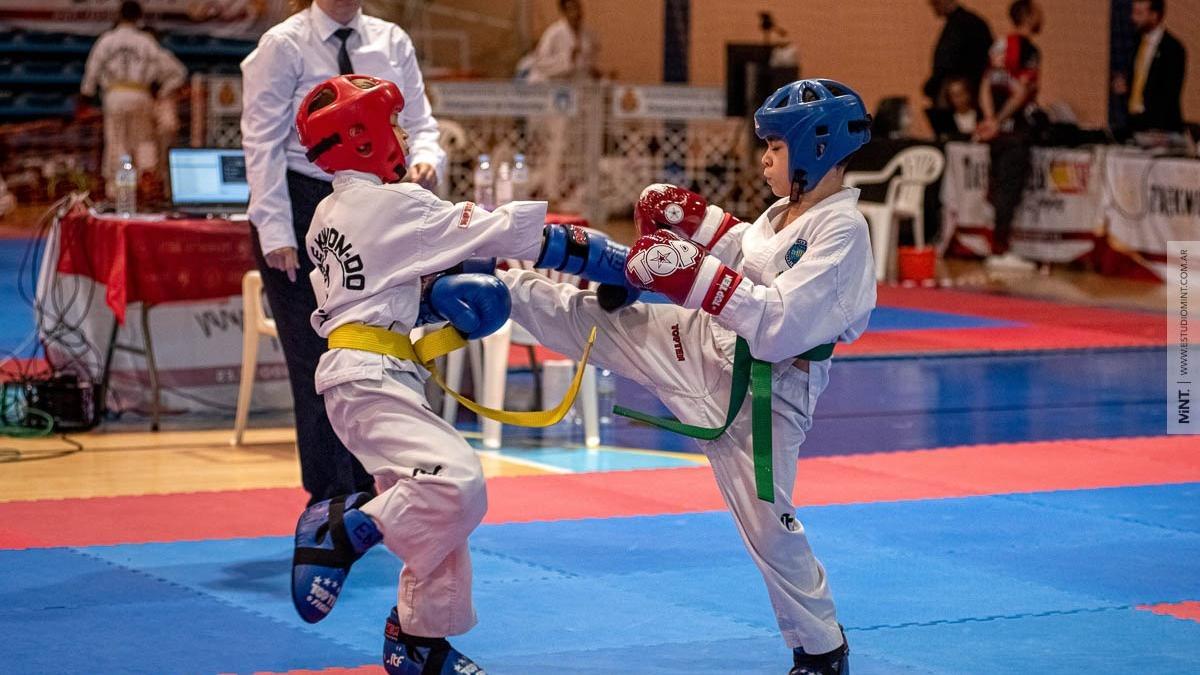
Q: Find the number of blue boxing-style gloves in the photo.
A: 2